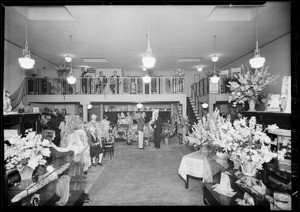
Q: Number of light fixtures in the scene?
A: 13